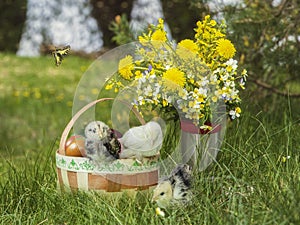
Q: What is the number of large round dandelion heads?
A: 5